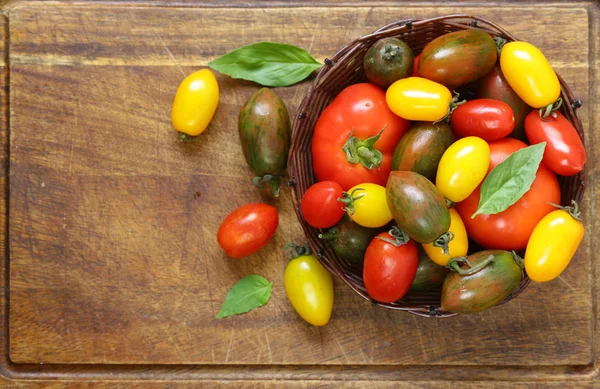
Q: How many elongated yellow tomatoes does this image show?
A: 7